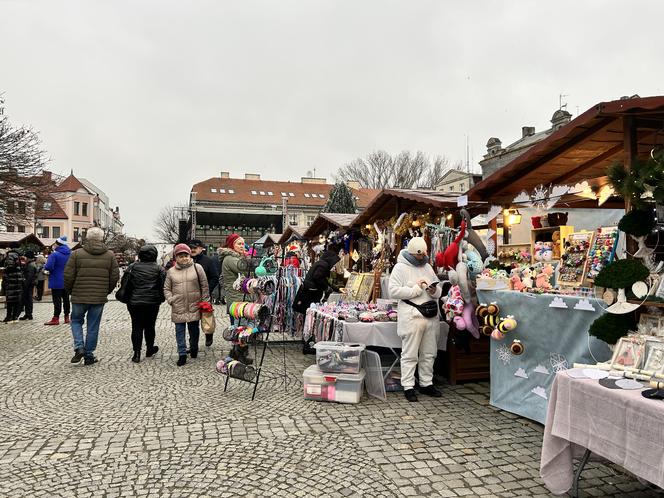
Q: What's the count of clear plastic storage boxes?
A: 2